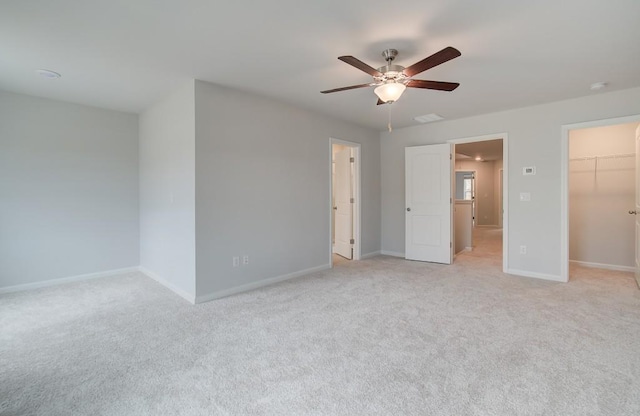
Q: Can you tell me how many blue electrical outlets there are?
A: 0